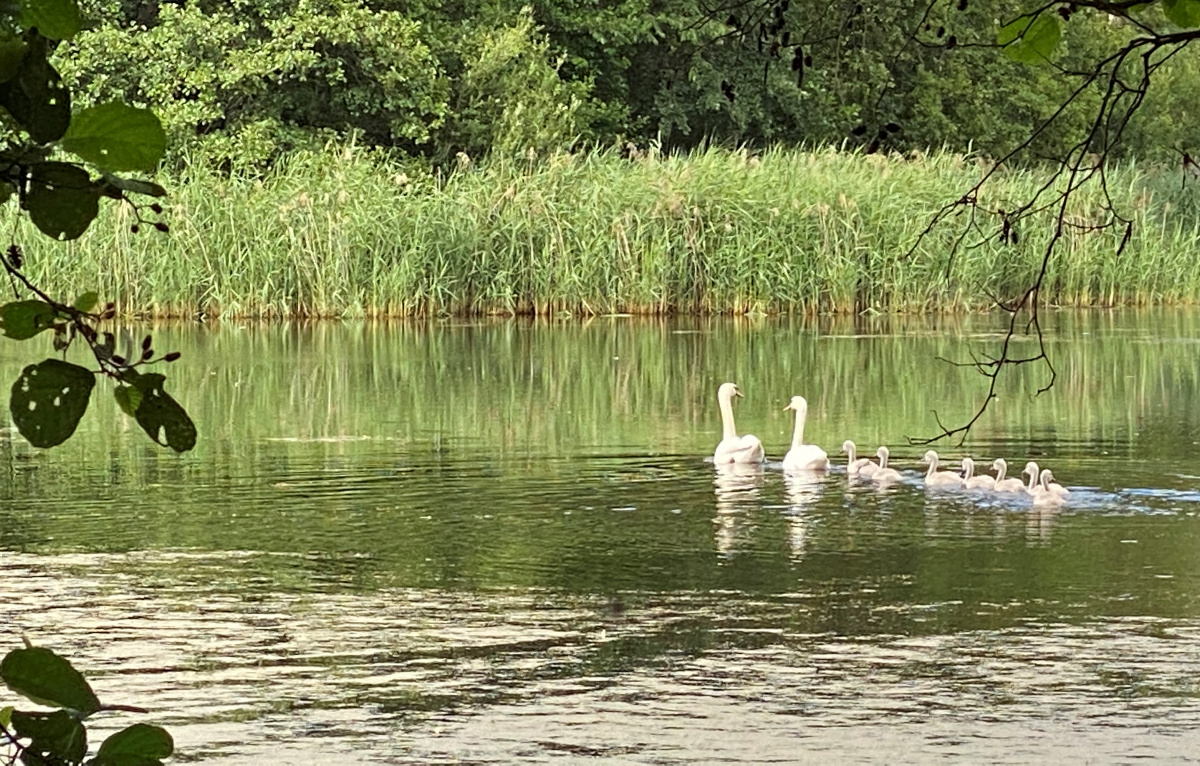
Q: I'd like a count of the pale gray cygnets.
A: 7